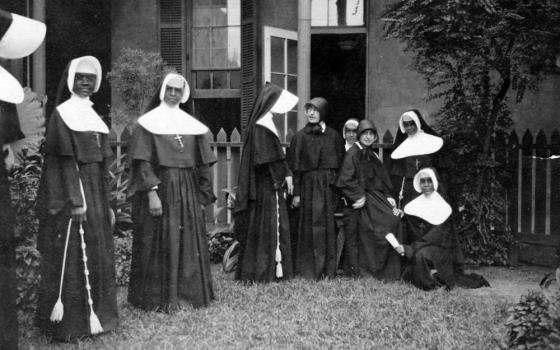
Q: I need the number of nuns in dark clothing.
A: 9